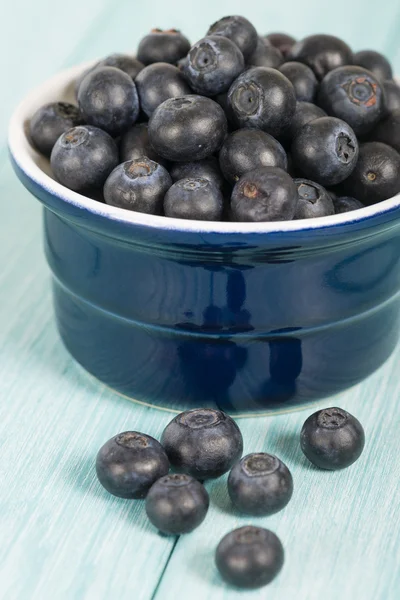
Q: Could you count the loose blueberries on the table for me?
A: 6